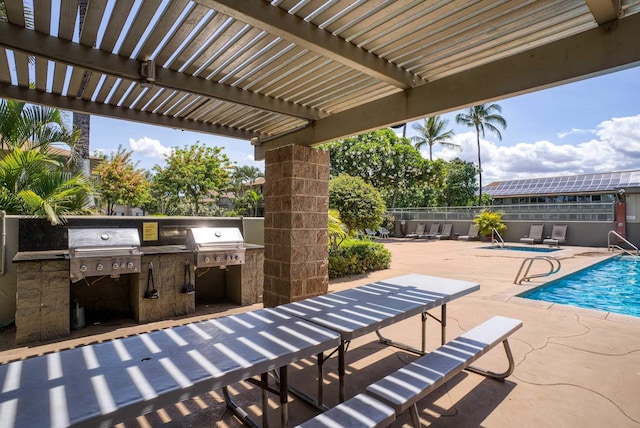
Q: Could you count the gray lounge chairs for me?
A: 6